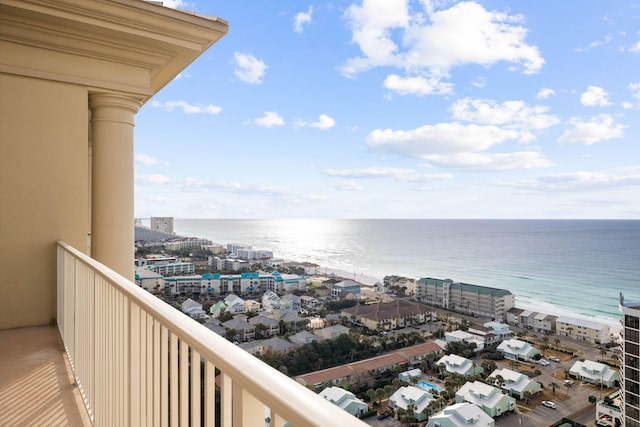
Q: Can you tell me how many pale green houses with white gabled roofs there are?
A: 8